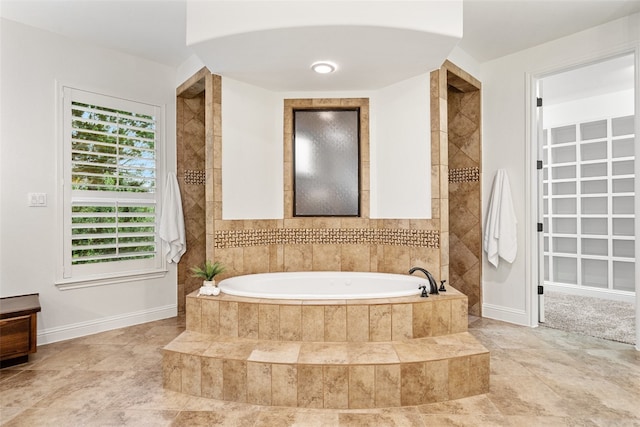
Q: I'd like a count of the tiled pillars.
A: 2